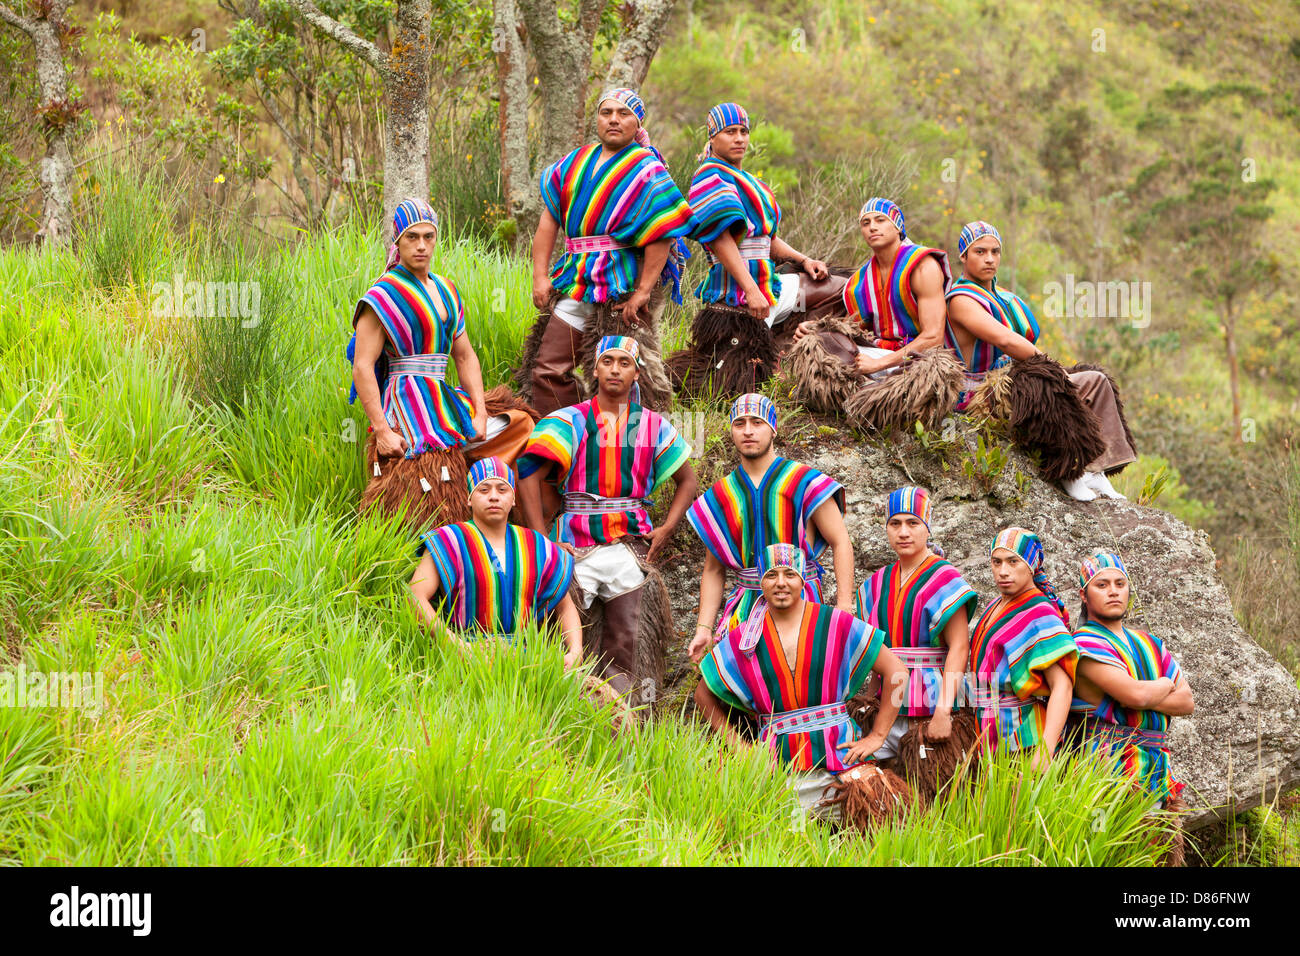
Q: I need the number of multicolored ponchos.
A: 12